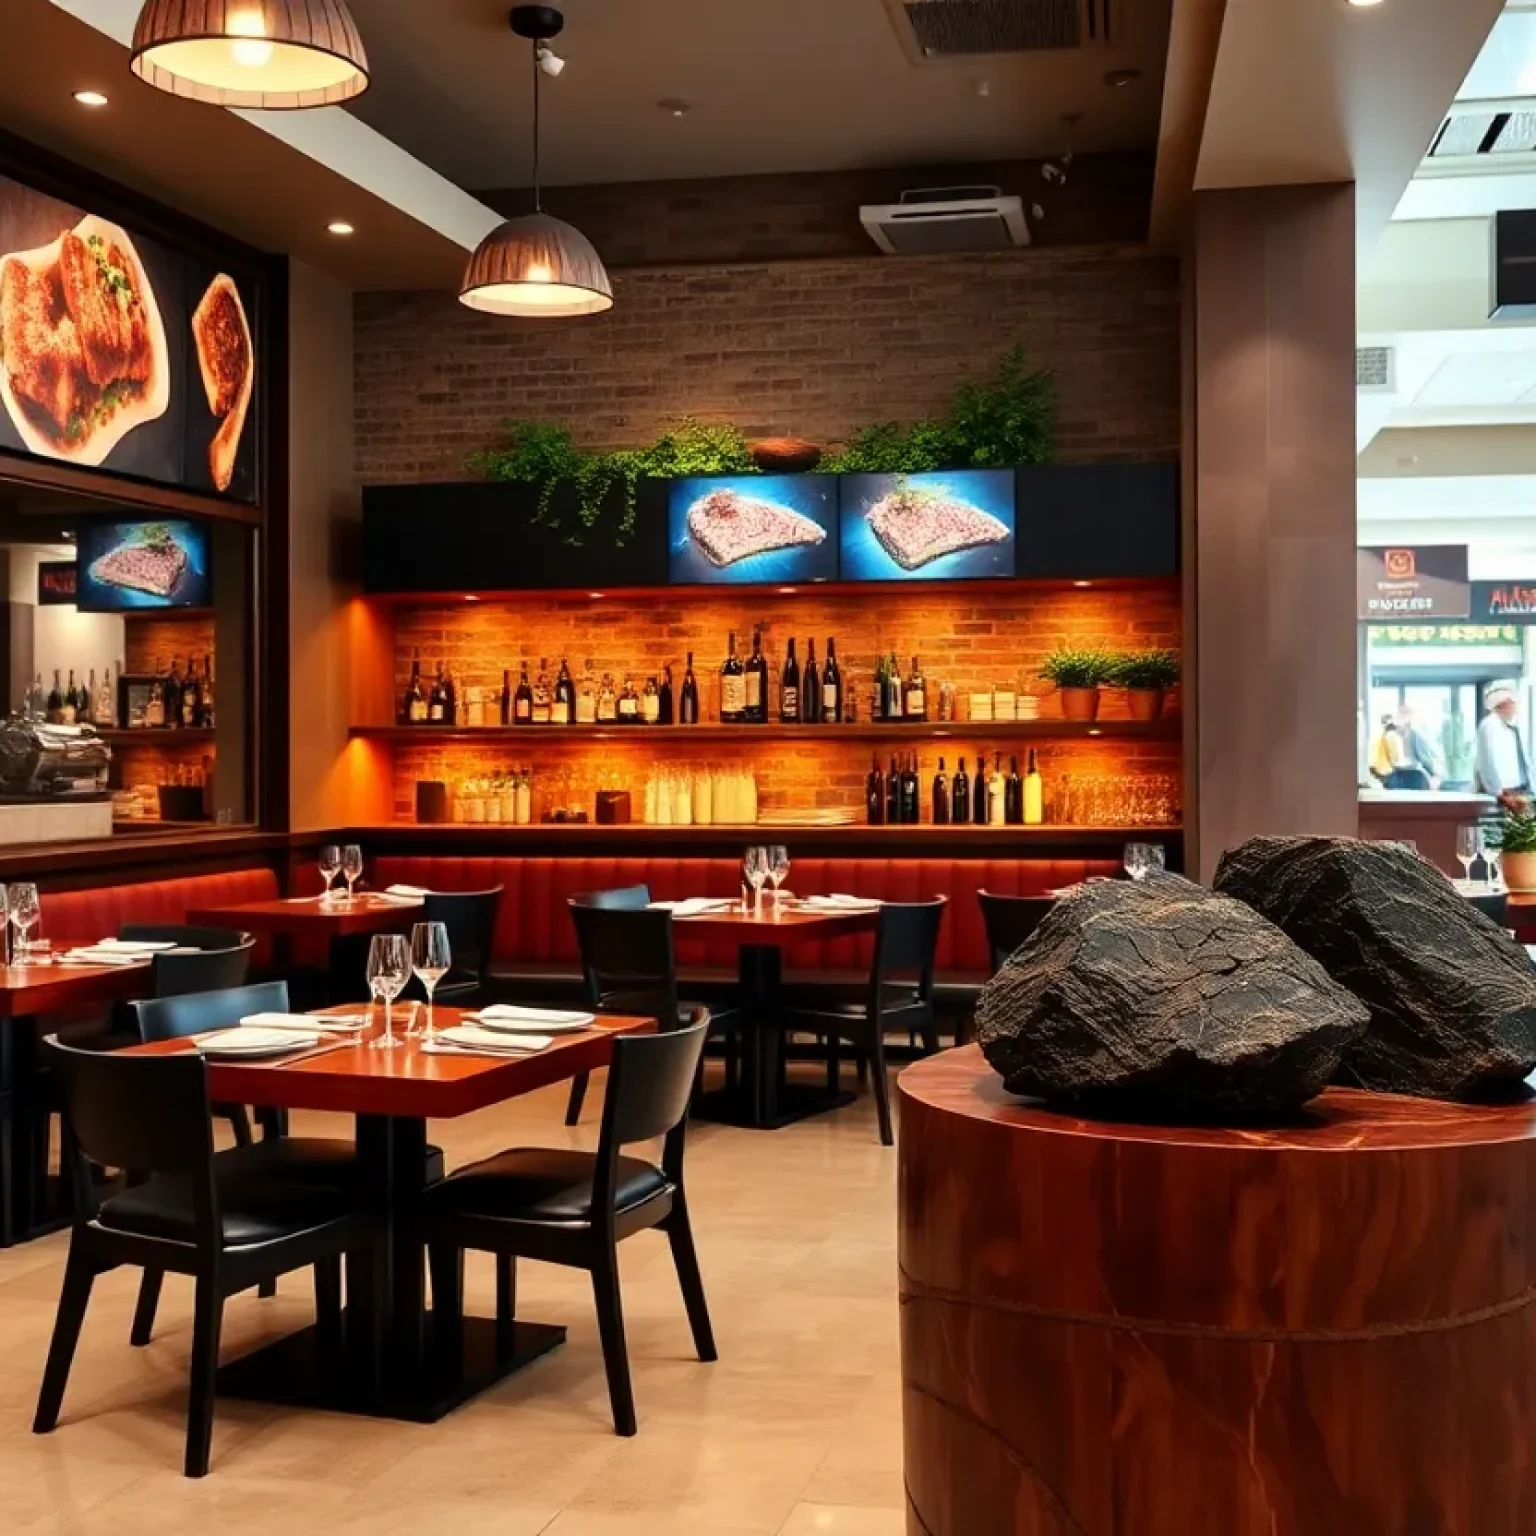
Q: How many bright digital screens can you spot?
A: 3